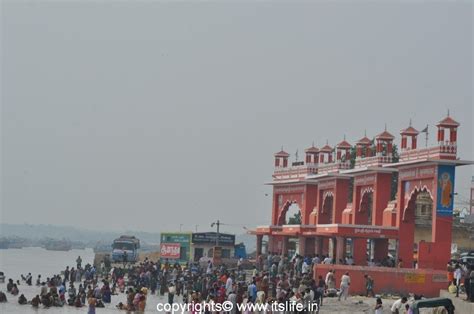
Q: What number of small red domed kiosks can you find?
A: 8